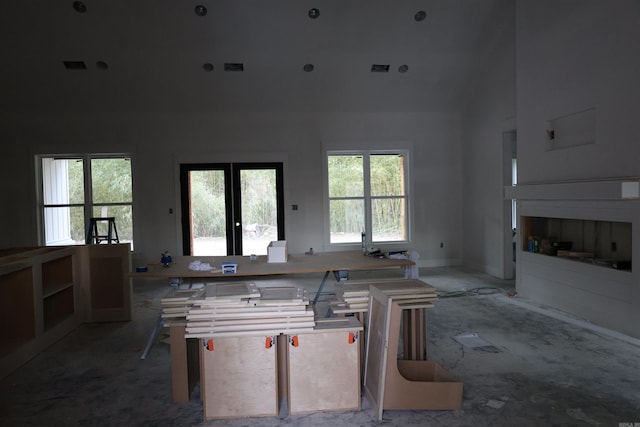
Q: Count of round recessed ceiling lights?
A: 8